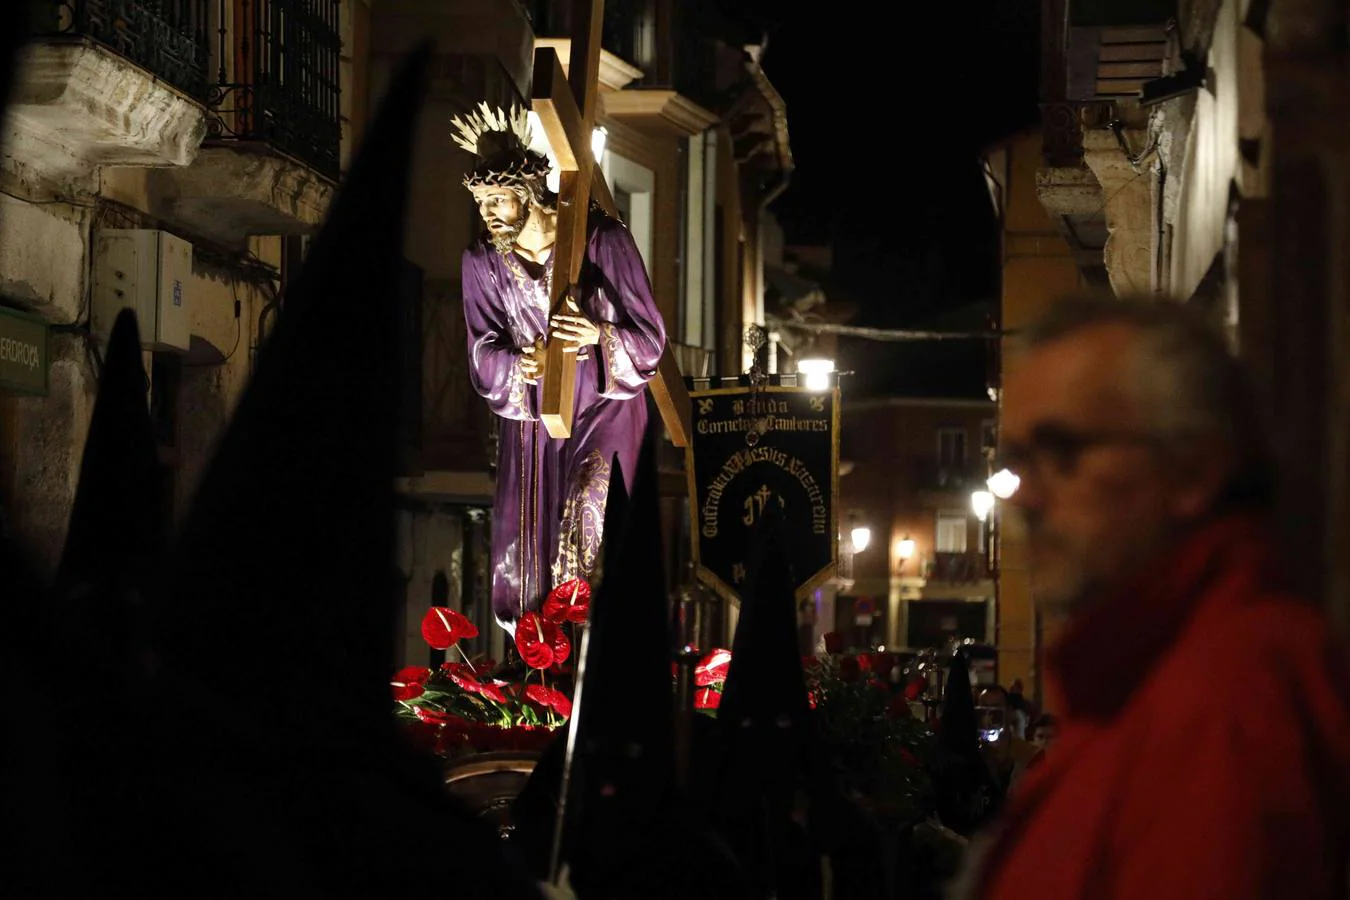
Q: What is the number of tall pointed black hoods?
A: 6